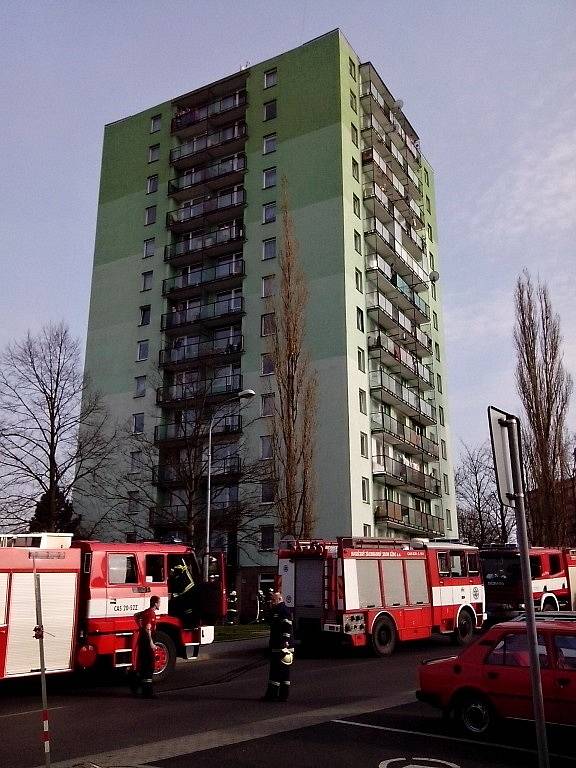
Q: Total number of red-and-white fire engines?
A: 3